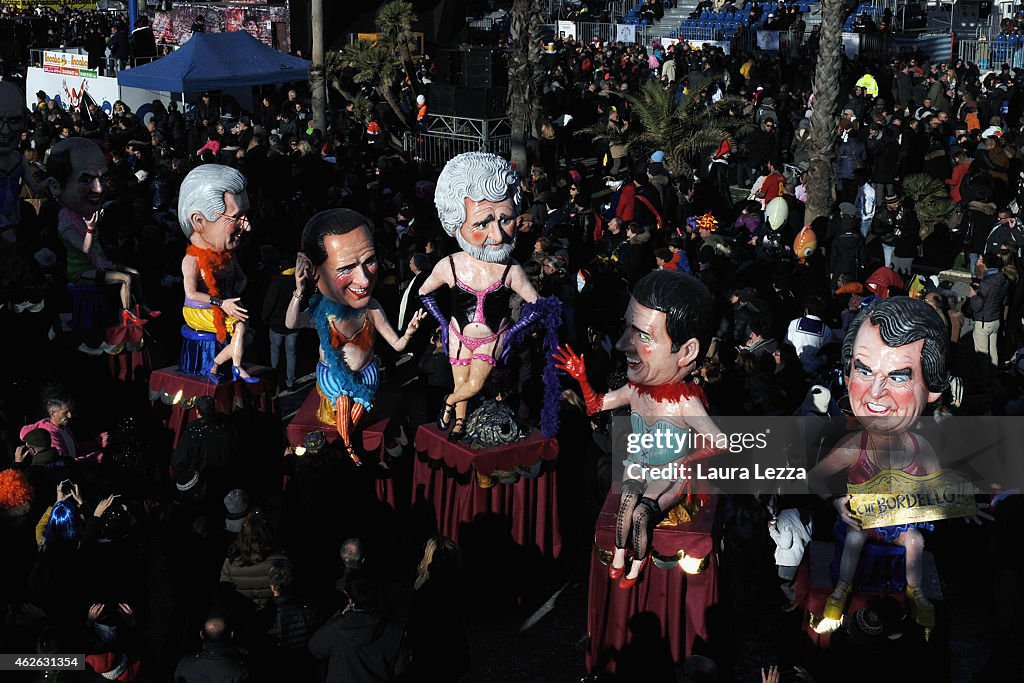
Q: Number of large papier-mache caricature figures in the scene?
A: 7